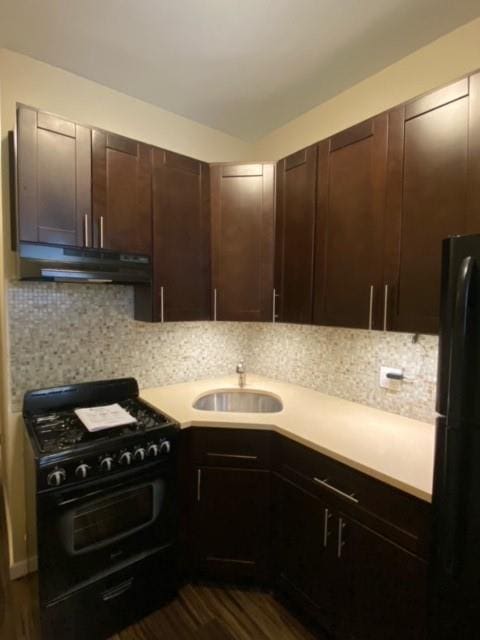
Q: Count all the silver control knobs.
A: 7